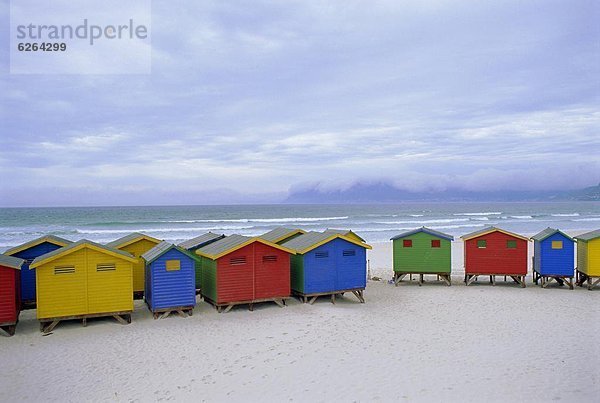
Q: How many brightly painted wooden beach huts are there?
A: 14